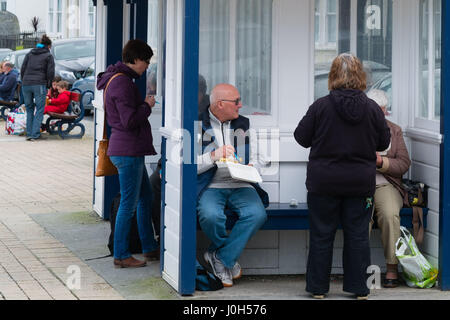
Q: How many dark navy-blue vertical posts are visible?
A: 4